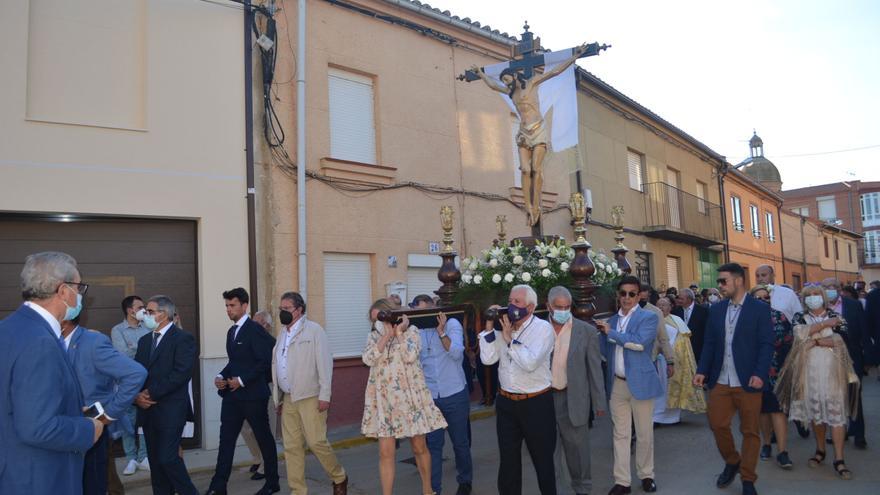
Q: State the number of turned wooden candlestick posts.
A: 4